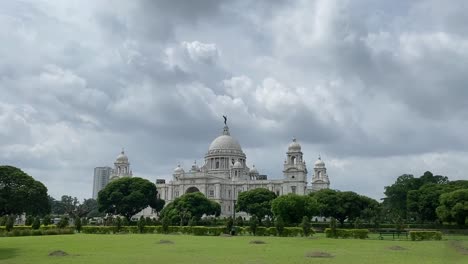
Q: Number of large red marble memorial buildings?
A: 0